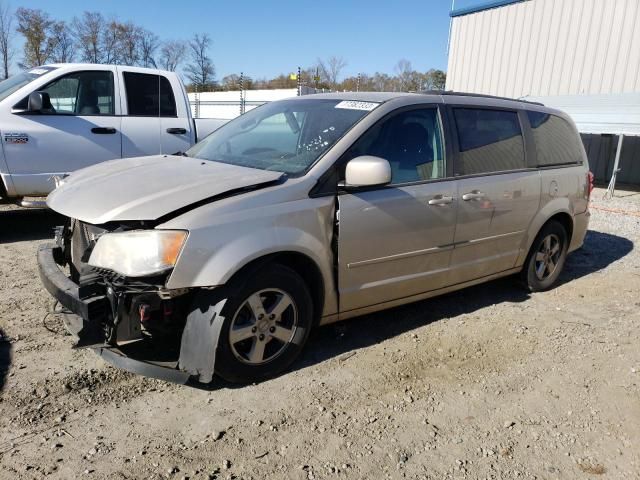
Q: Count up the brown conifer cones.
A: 0